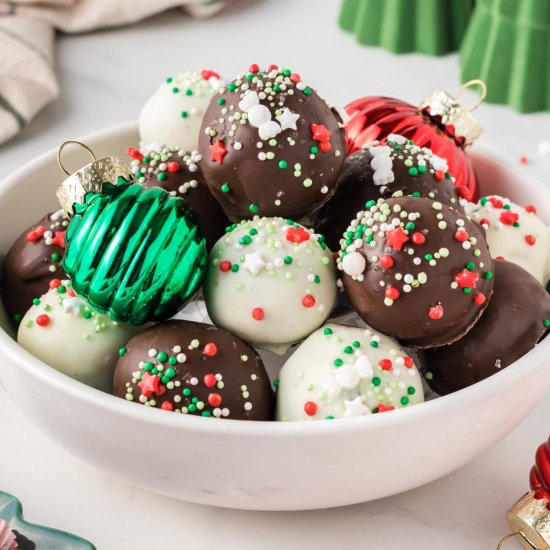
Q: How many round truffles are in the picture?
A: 12